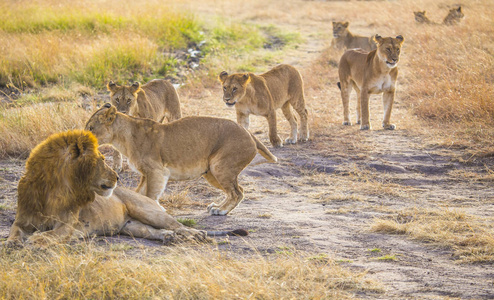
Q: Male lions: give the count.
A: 1